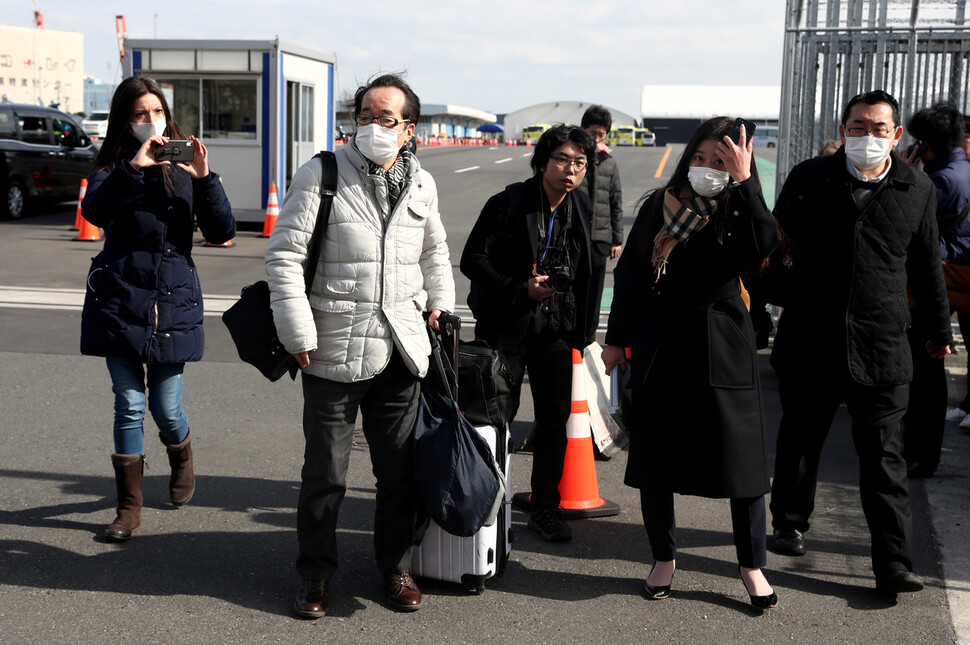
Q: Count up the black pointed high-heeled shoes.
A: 2